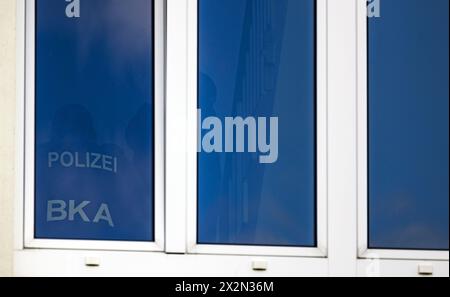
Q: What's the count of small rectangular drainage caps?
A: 3